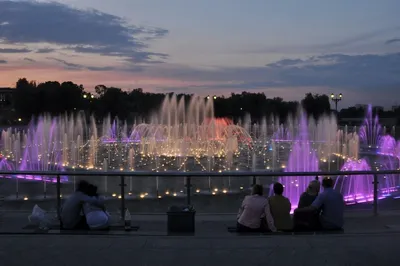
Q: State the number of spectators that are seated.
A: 6